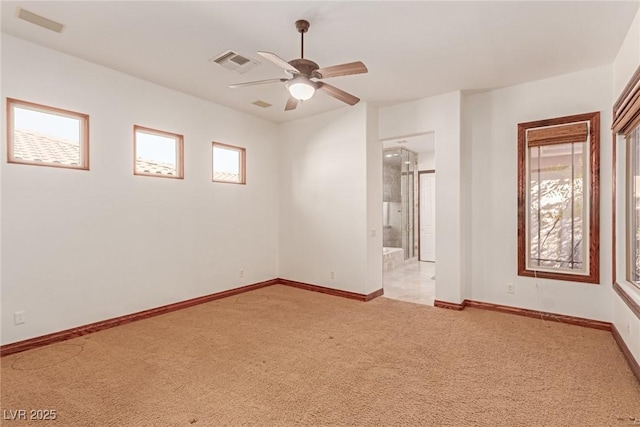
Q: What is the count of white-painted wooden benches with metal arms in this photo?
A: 0